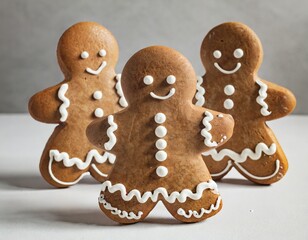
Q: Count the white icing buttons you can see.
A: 9